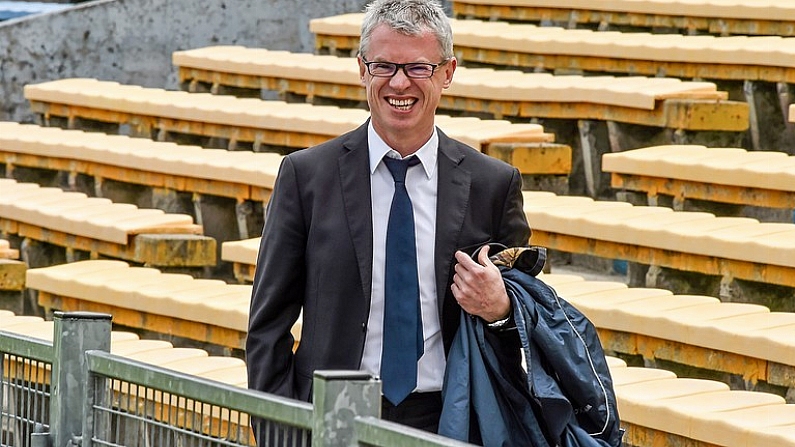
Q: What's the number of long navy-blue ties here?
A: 1